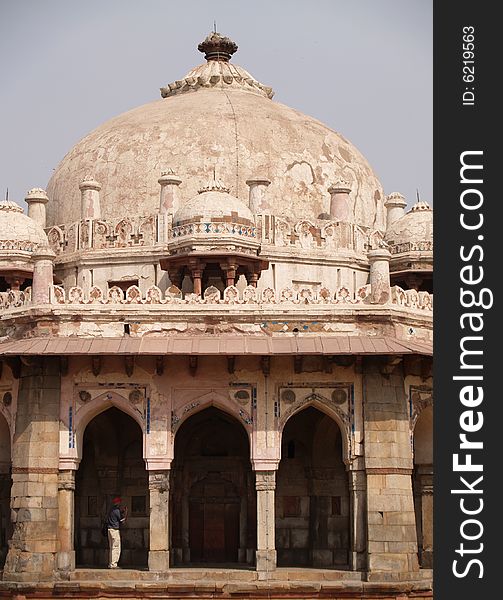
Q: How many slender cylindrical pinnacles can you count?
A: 8